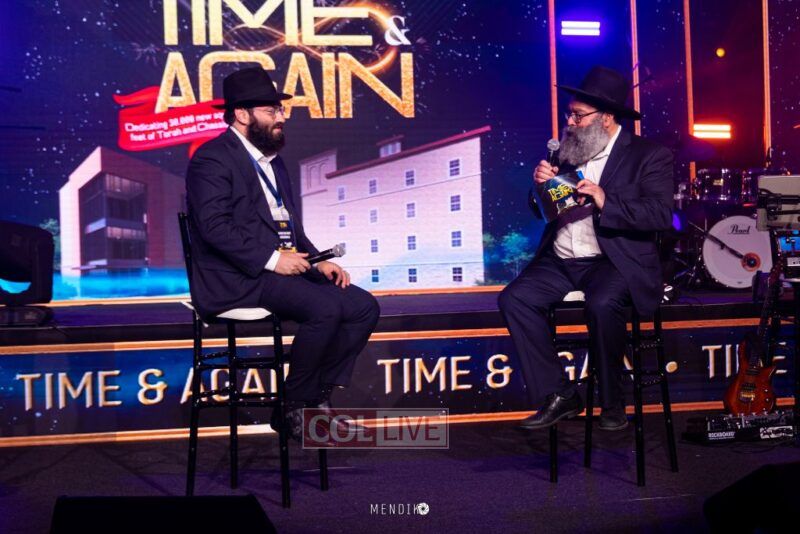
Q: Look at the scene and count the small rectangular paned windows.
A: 15